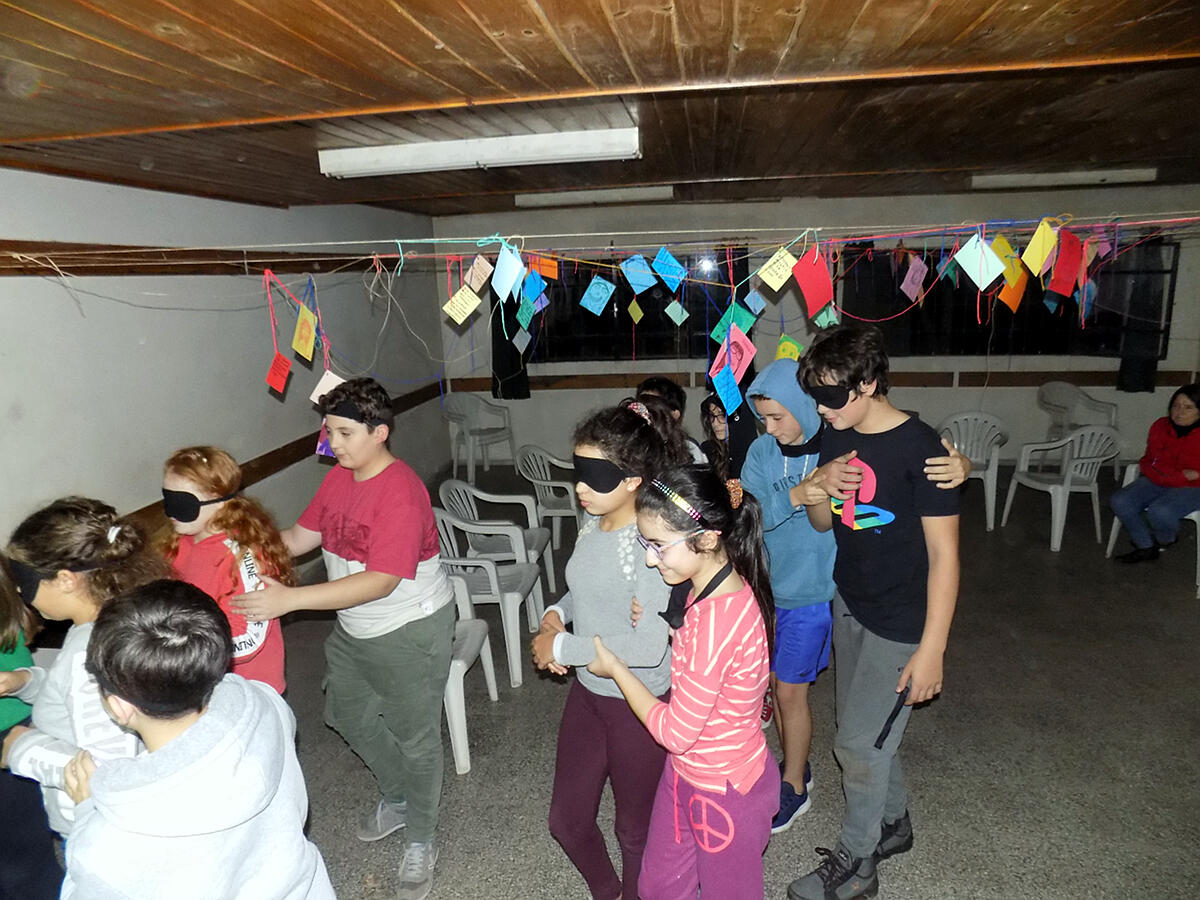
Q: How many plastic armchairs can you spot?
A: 9